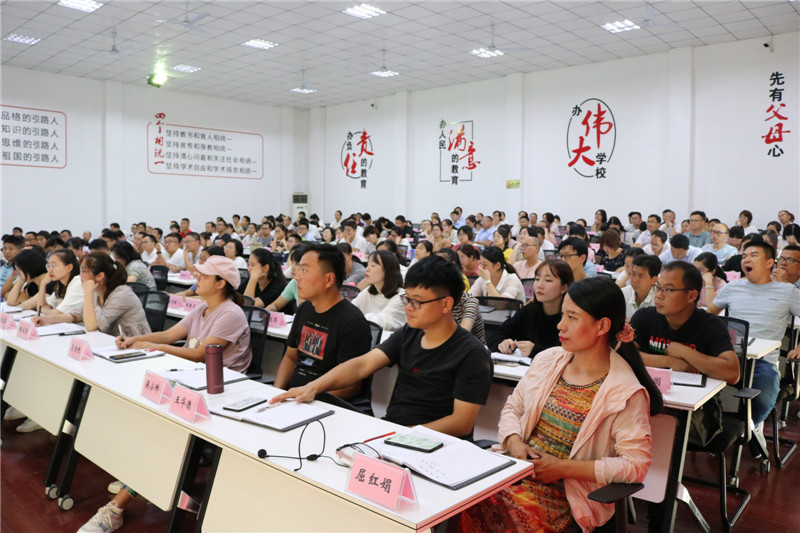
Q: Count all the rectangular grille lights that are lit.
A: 9